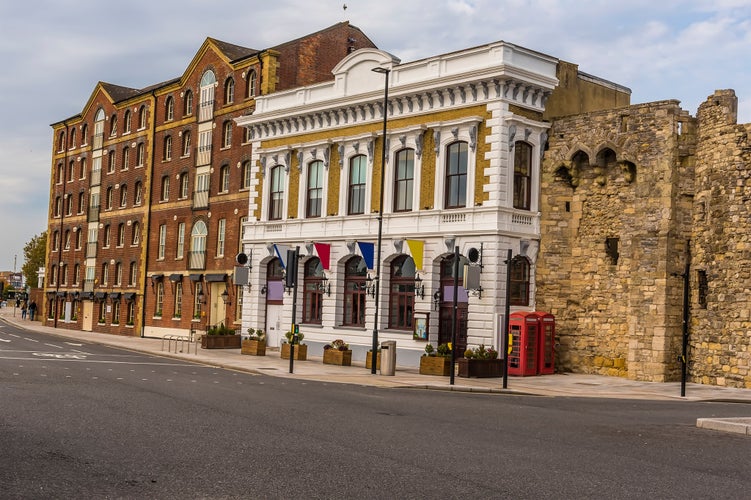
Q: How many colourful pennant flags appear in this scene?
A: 4